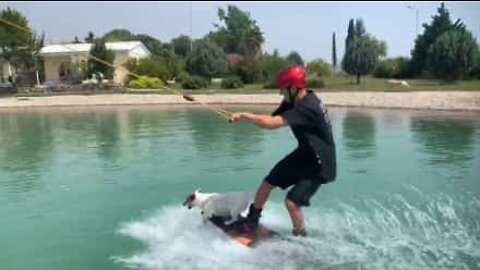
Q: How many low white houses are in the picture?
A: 1